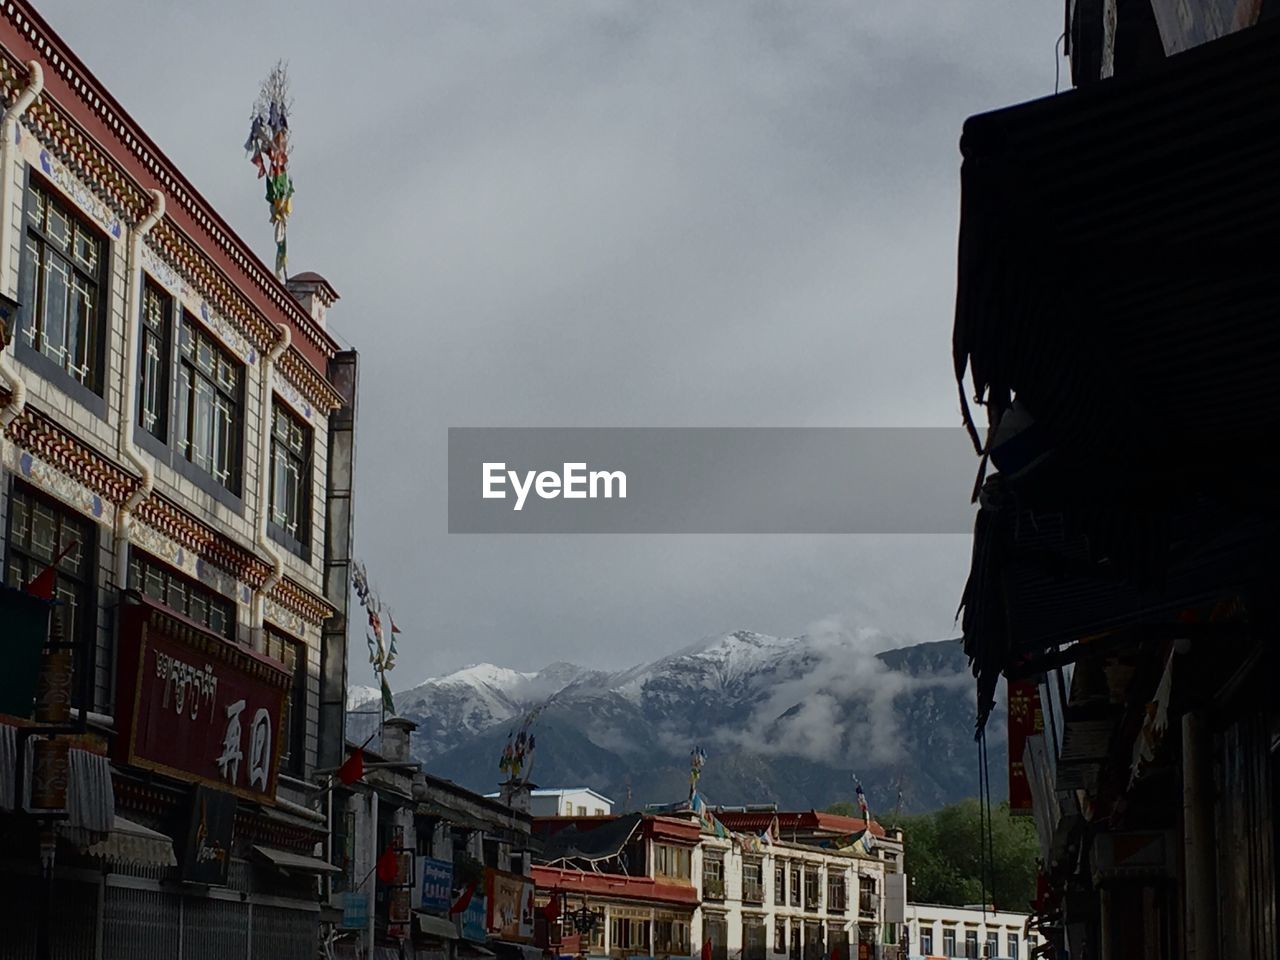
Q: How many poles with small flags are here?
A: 5